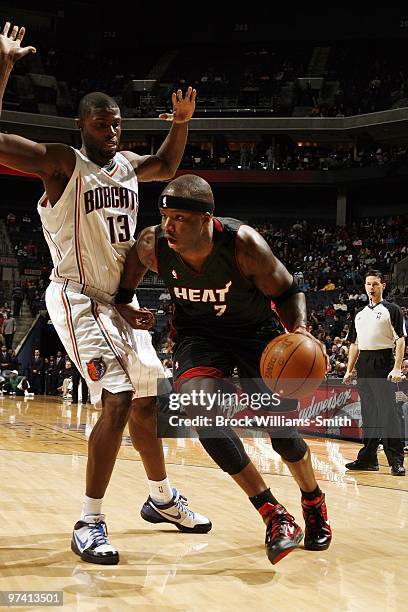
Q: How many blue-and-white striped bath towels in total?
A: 0